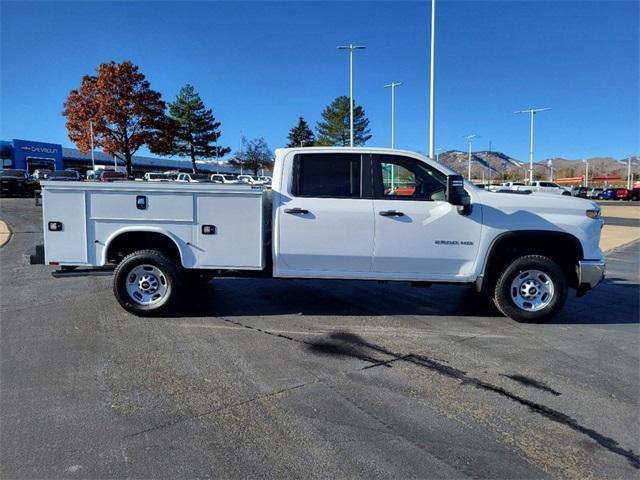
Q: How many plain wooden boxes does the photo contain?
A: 0